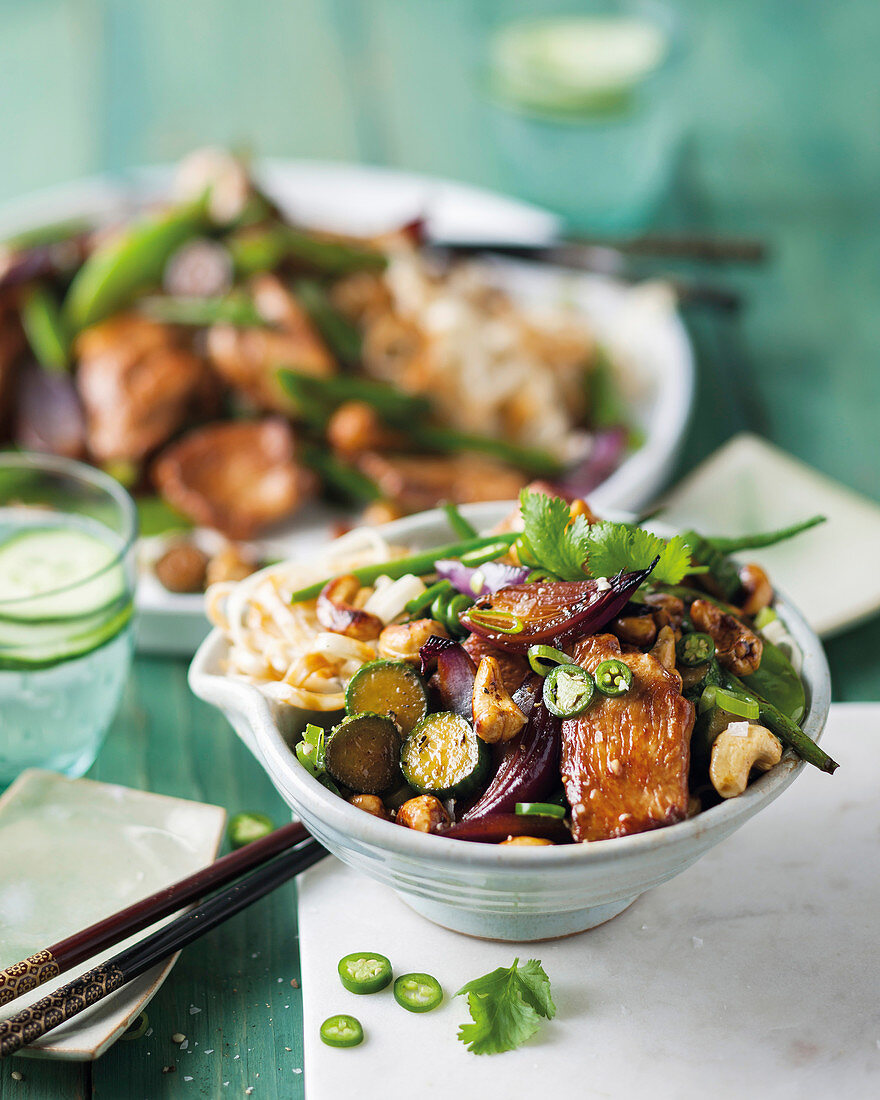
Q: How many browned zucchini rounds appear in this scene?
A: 3